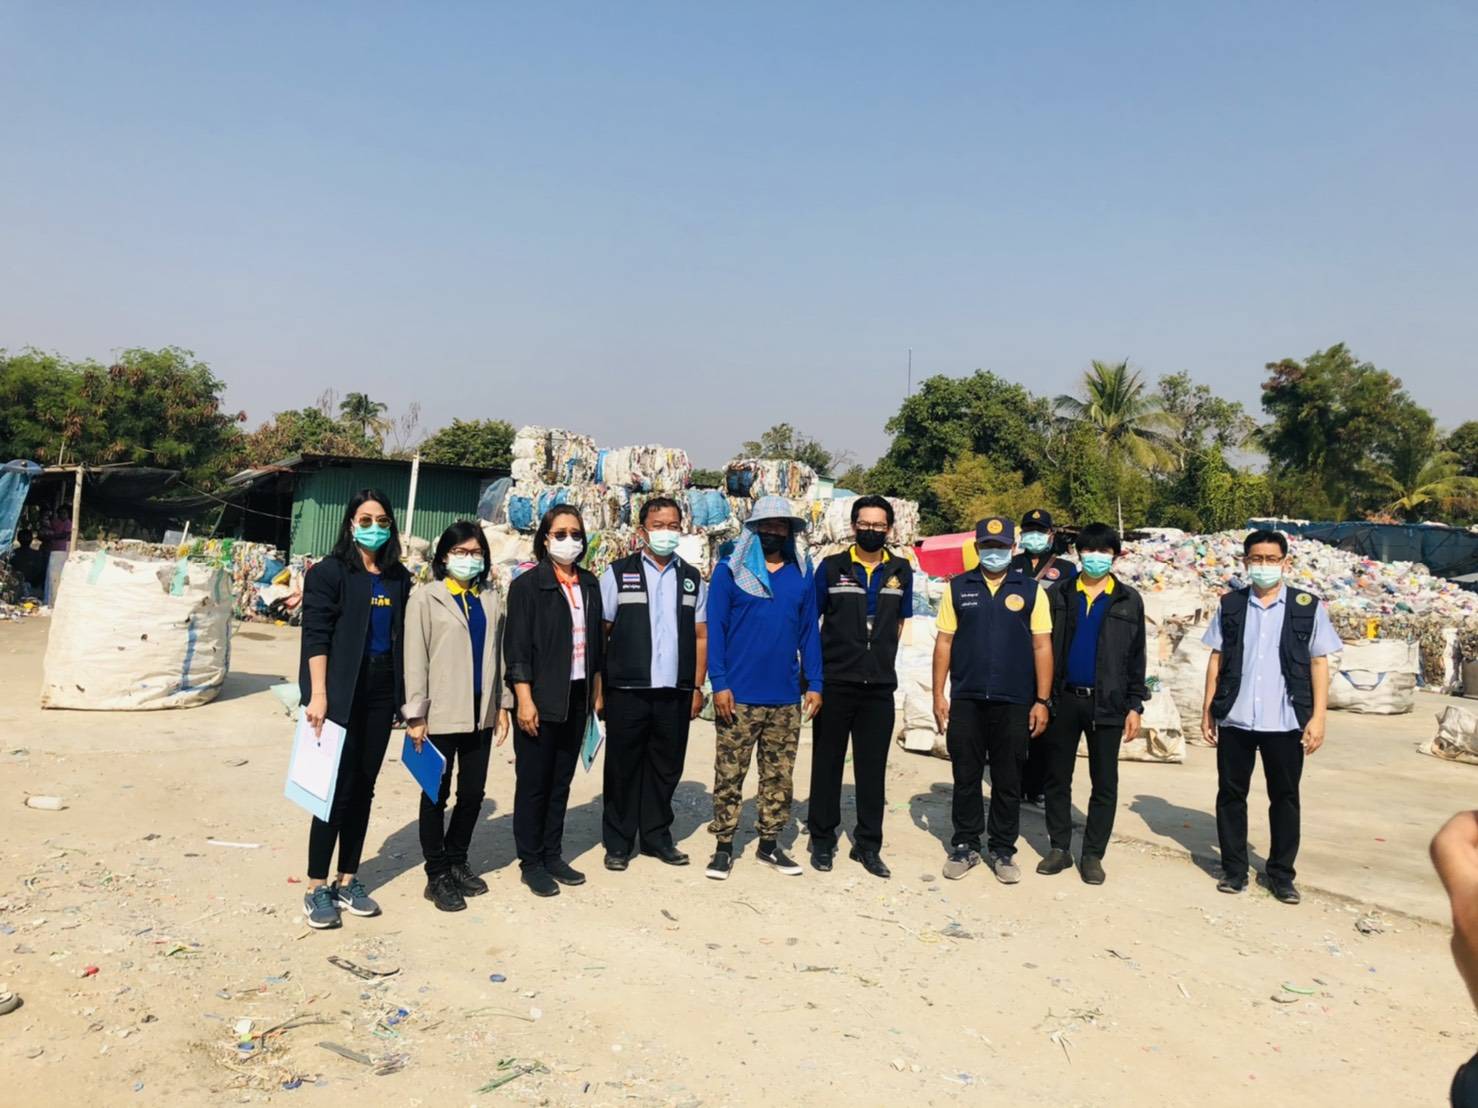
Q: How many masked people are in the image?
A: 10